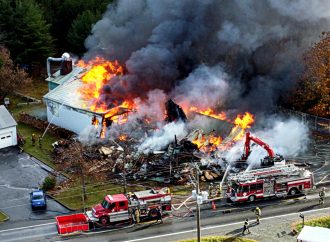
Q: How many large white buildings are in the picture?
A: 1